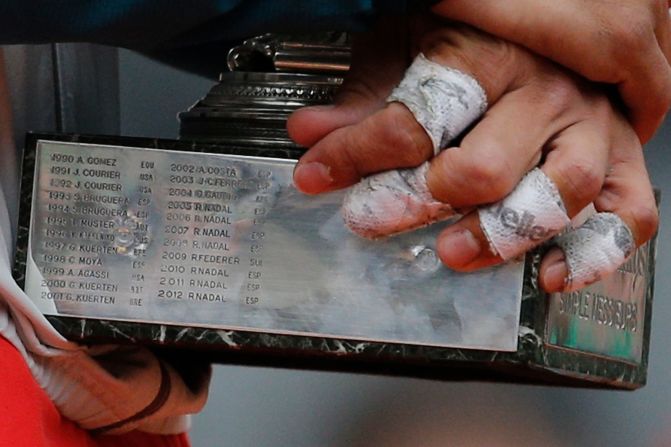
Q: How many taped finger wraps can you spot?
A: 4